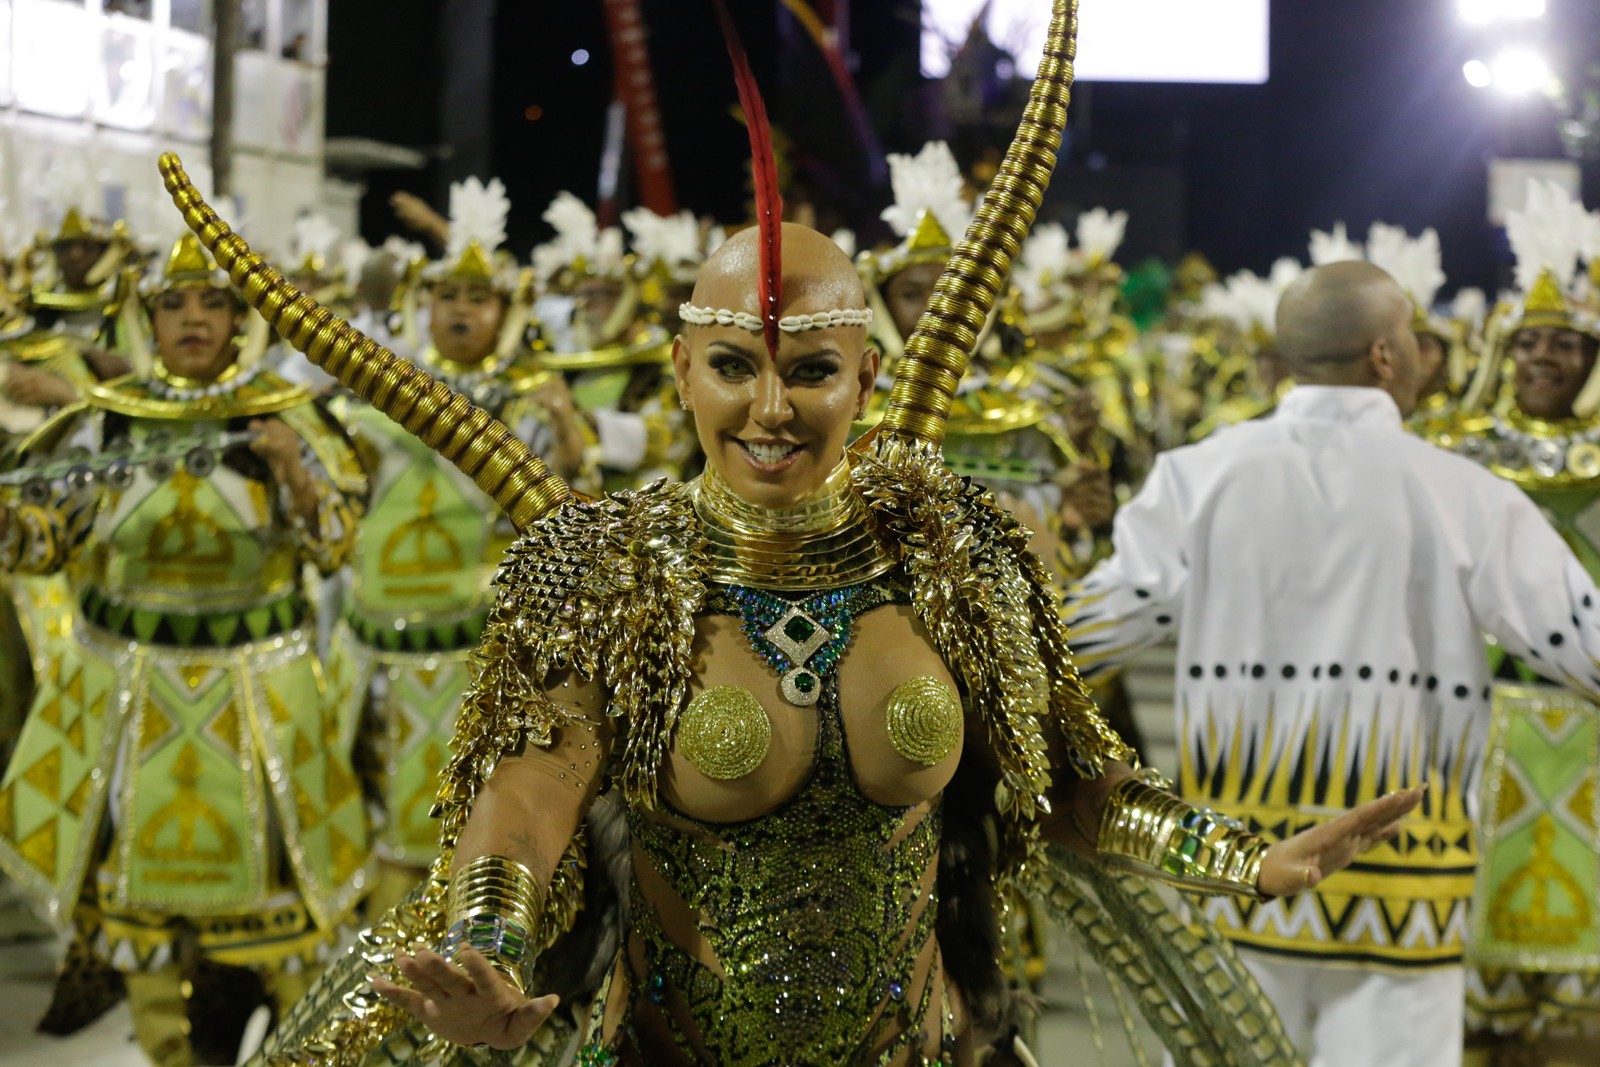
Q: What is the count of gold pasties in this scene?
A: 2